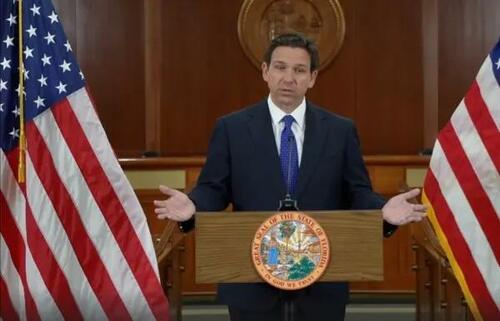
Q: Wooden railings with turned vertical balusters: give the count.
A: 2